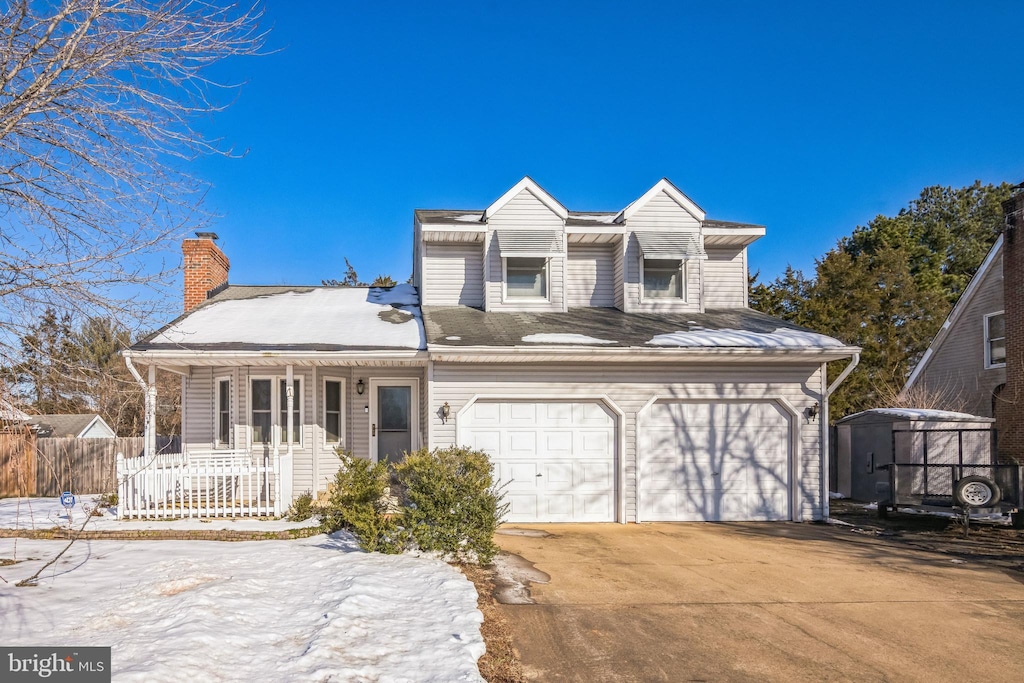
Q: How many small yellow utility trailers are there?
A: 0